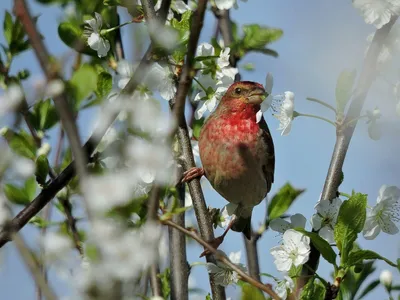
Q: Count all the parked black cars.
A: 0